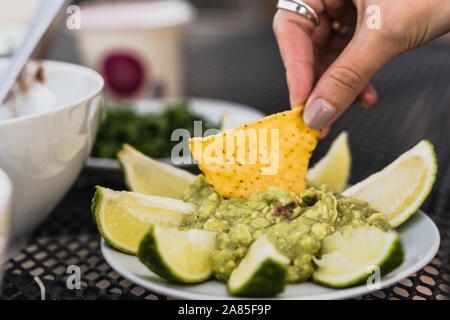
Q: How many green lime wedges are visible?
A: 7